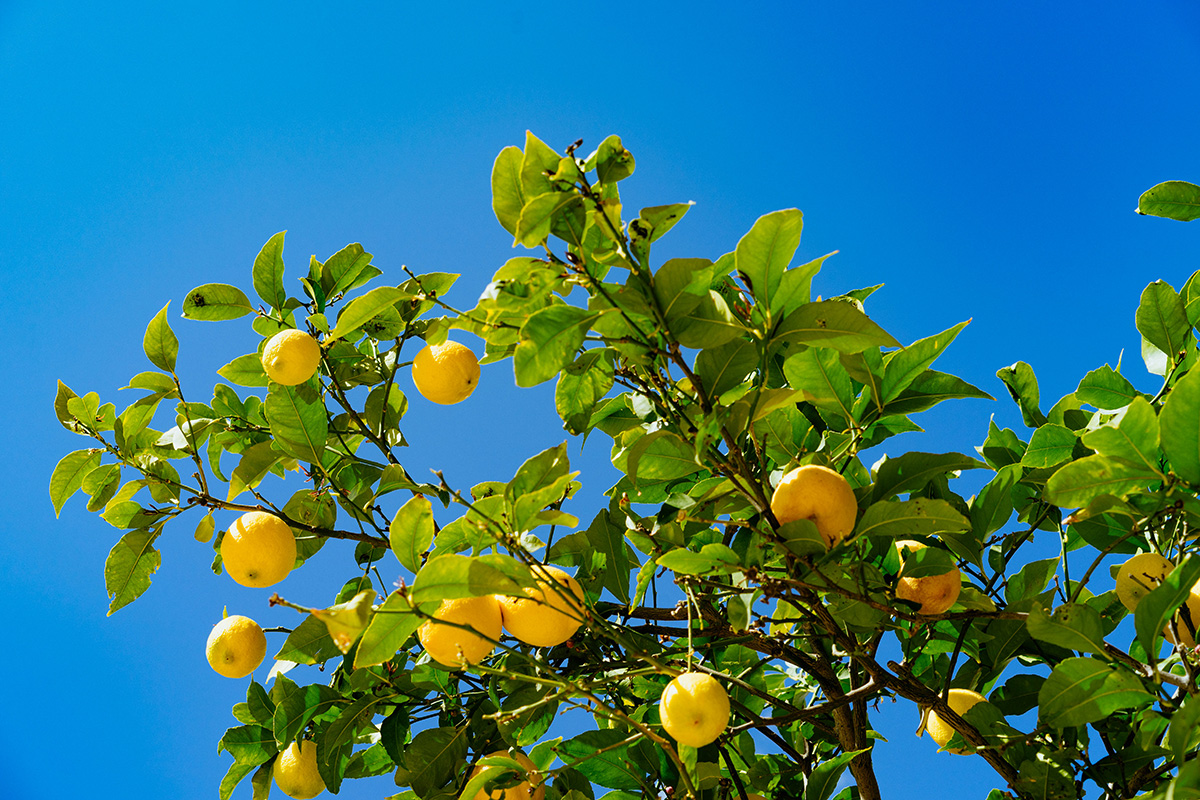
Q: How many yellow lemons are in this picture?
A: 14